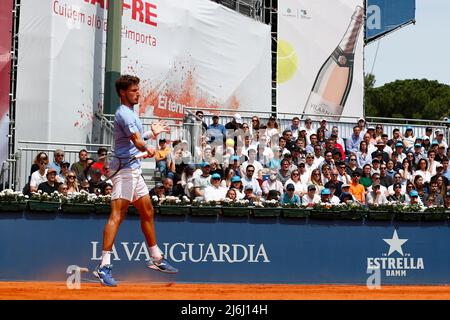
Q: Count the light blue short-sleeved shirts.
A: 1